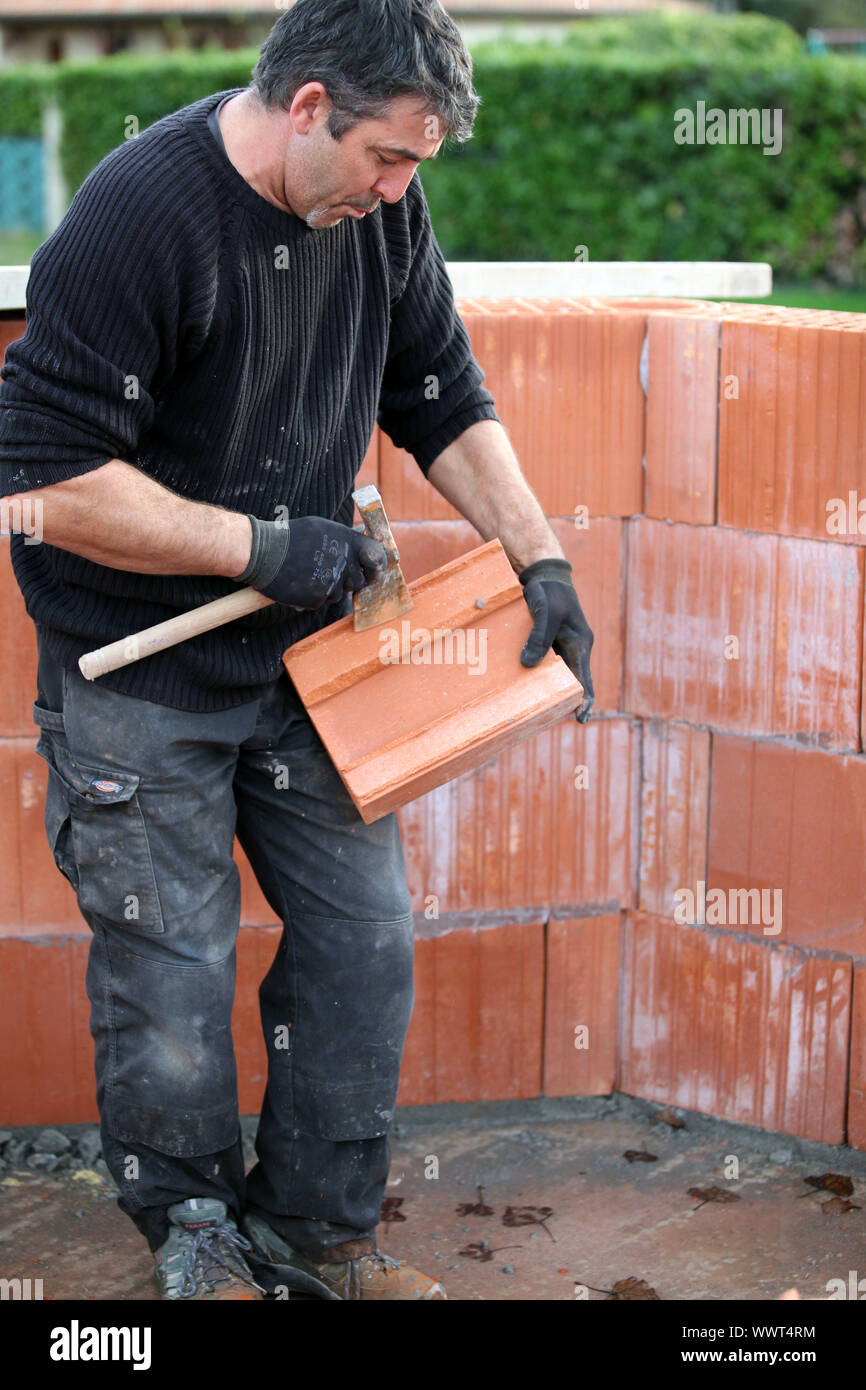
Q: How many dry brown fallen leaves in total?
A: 10